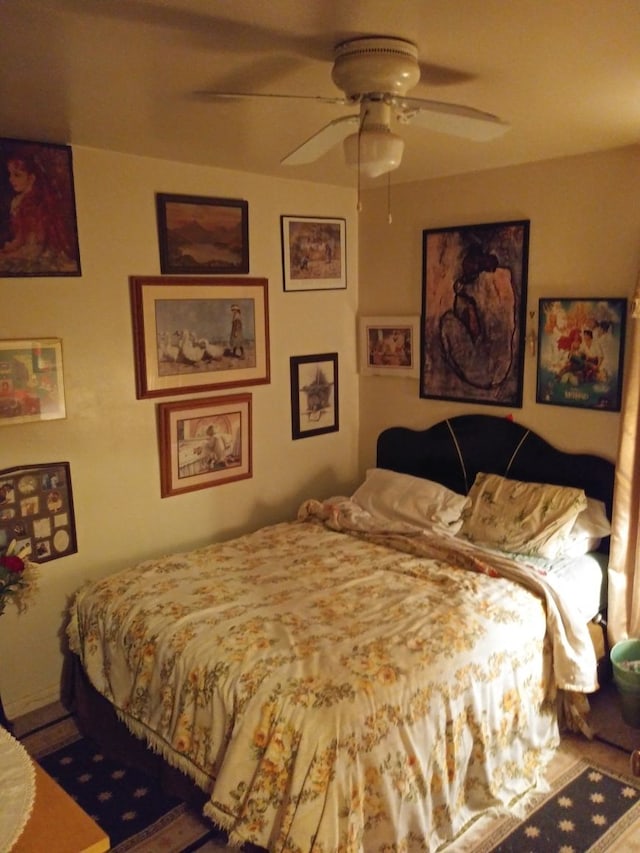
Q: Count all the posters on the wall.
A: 11